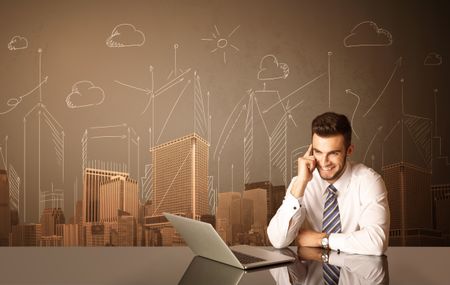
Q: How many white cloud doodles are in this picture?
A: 6